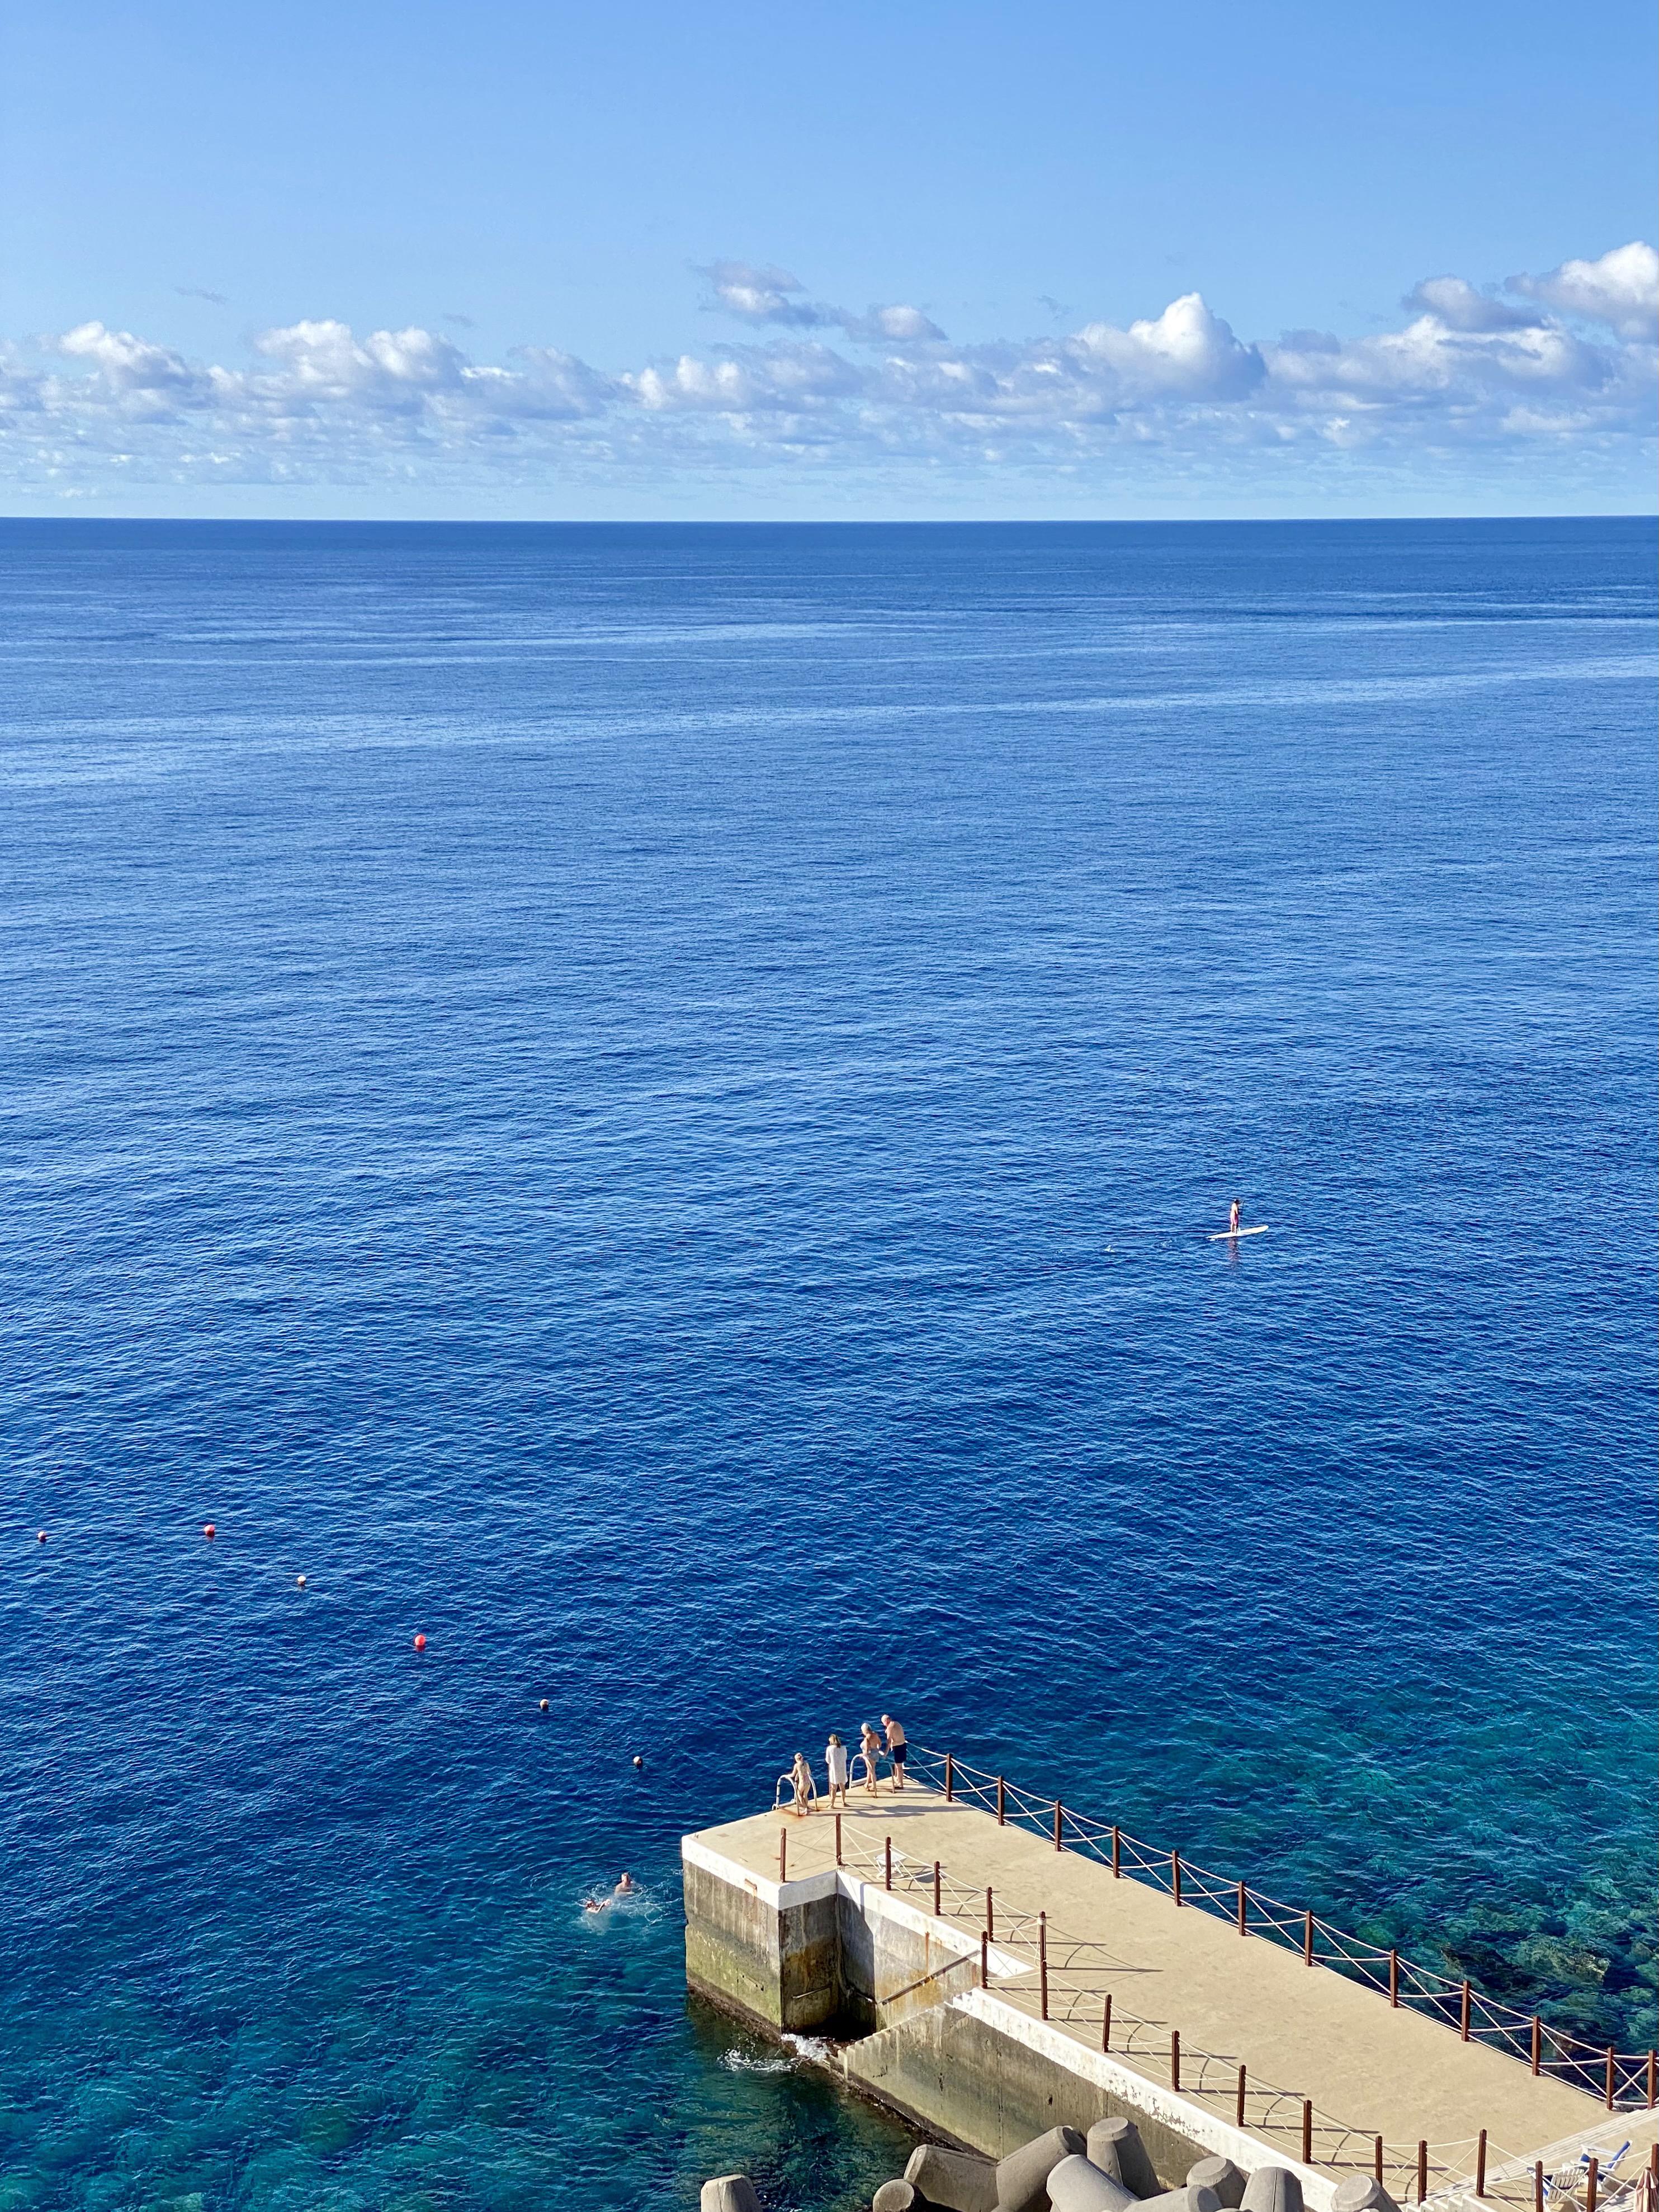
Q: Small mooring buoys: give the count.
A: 6